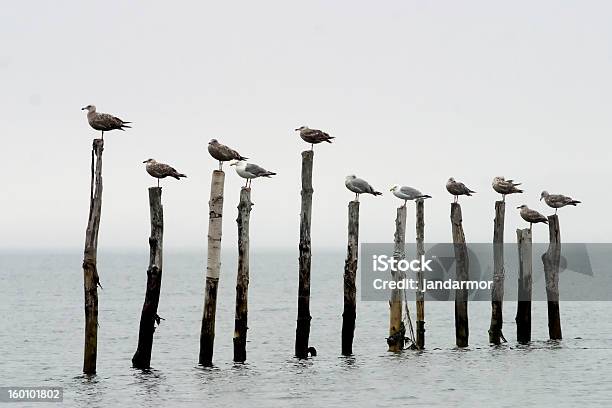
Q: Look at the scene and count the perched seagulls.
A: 11